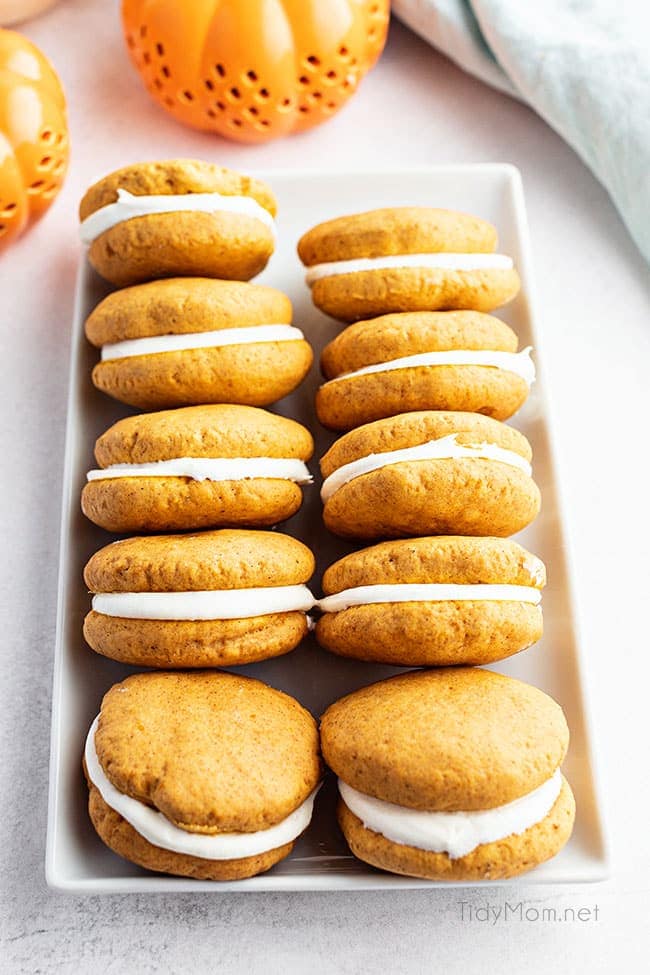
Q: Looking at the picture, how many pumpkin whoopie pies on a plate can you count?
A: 10